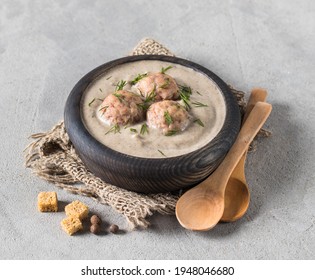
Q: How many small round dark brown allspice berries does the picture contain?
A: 3